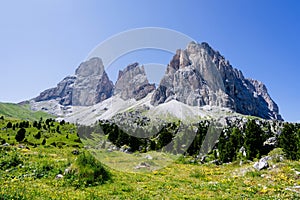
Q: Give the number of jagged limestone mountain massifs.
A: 3